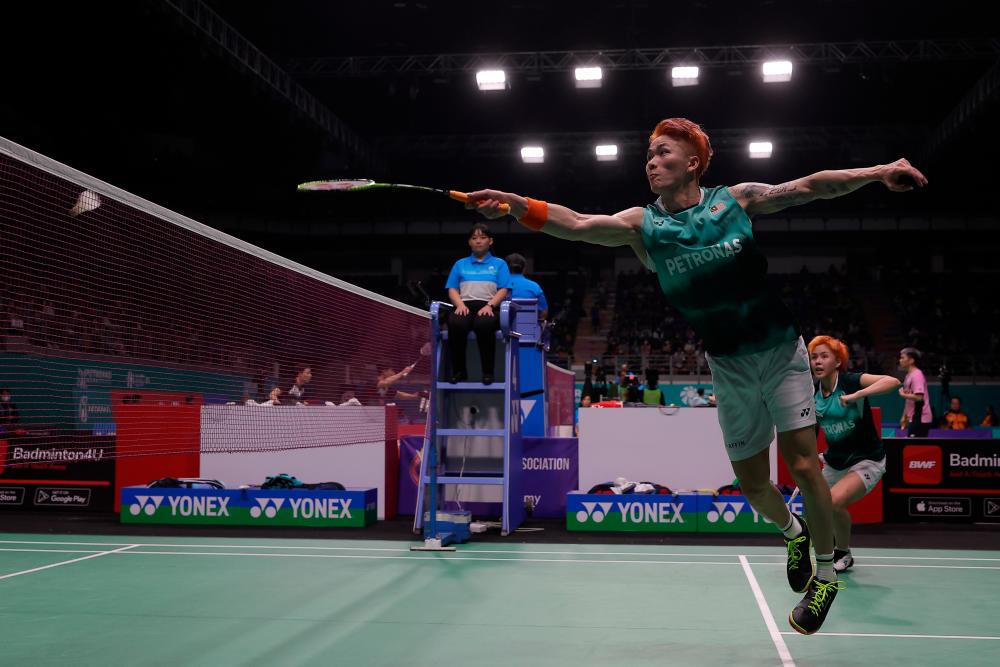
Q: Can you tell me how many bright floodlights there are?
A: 7